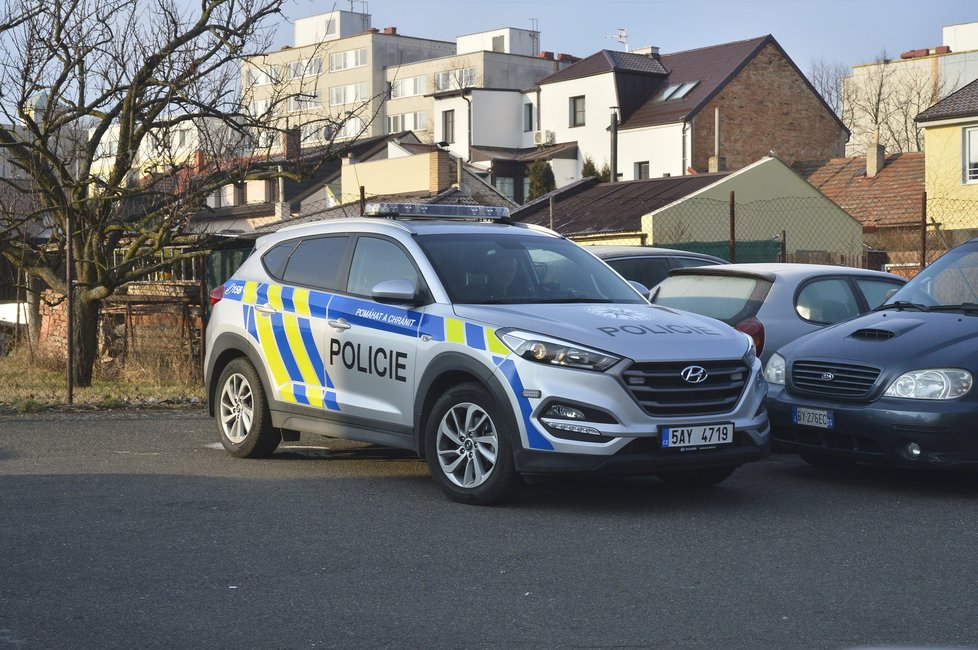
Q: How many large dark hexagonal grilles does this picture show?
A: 1